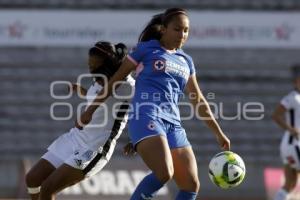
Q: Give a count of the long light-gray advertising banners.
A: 1